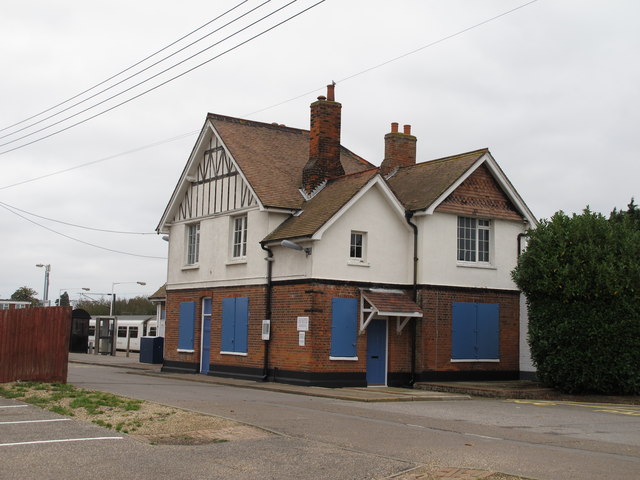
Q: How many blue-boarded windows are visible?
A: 4